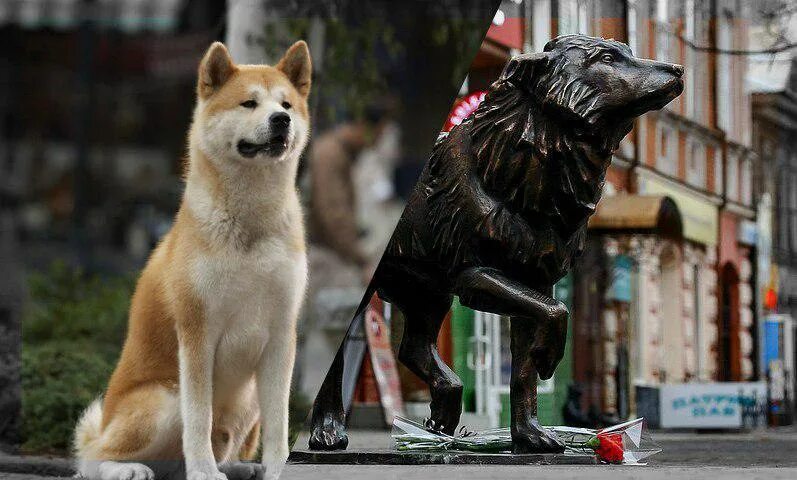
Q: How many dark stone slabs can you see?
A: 1